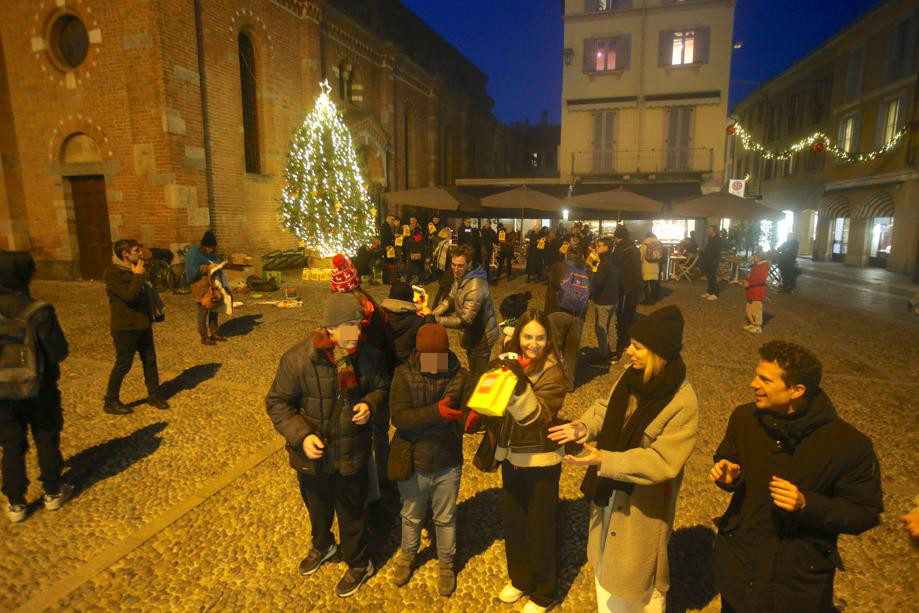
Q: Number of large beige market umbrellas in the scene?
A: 4